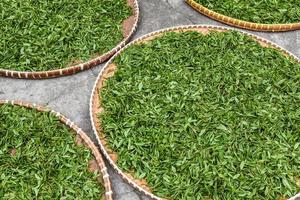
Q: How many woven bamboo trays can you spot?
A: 4